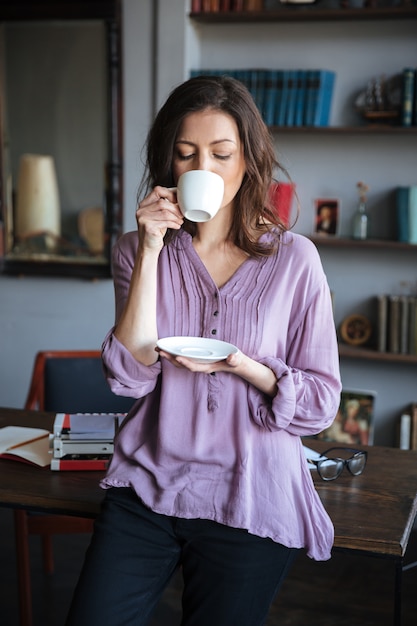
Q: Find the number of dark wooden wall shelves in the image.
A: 4